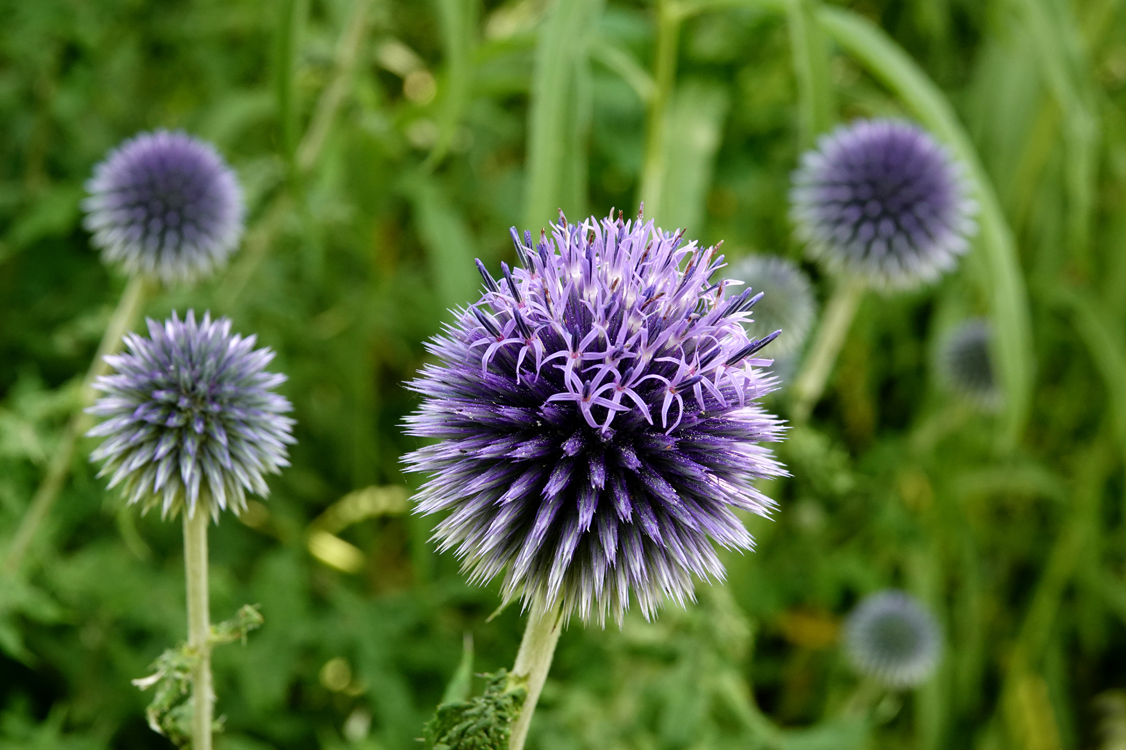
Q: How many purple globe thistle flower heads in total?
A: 7